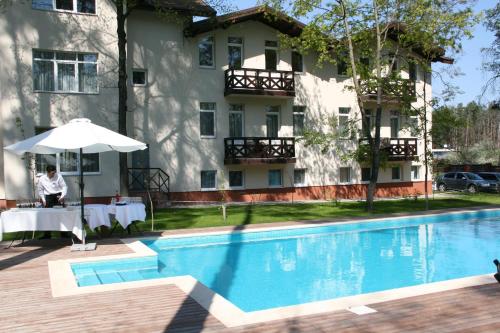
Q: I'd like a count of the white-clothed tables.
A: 3